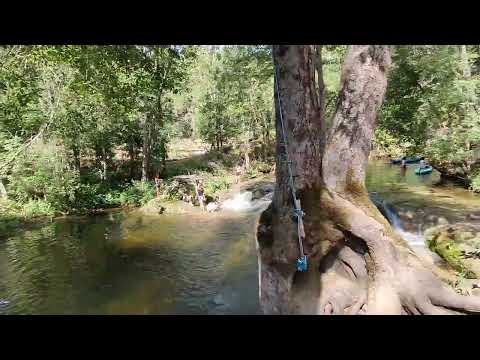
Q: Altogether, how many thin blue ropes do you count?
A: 1